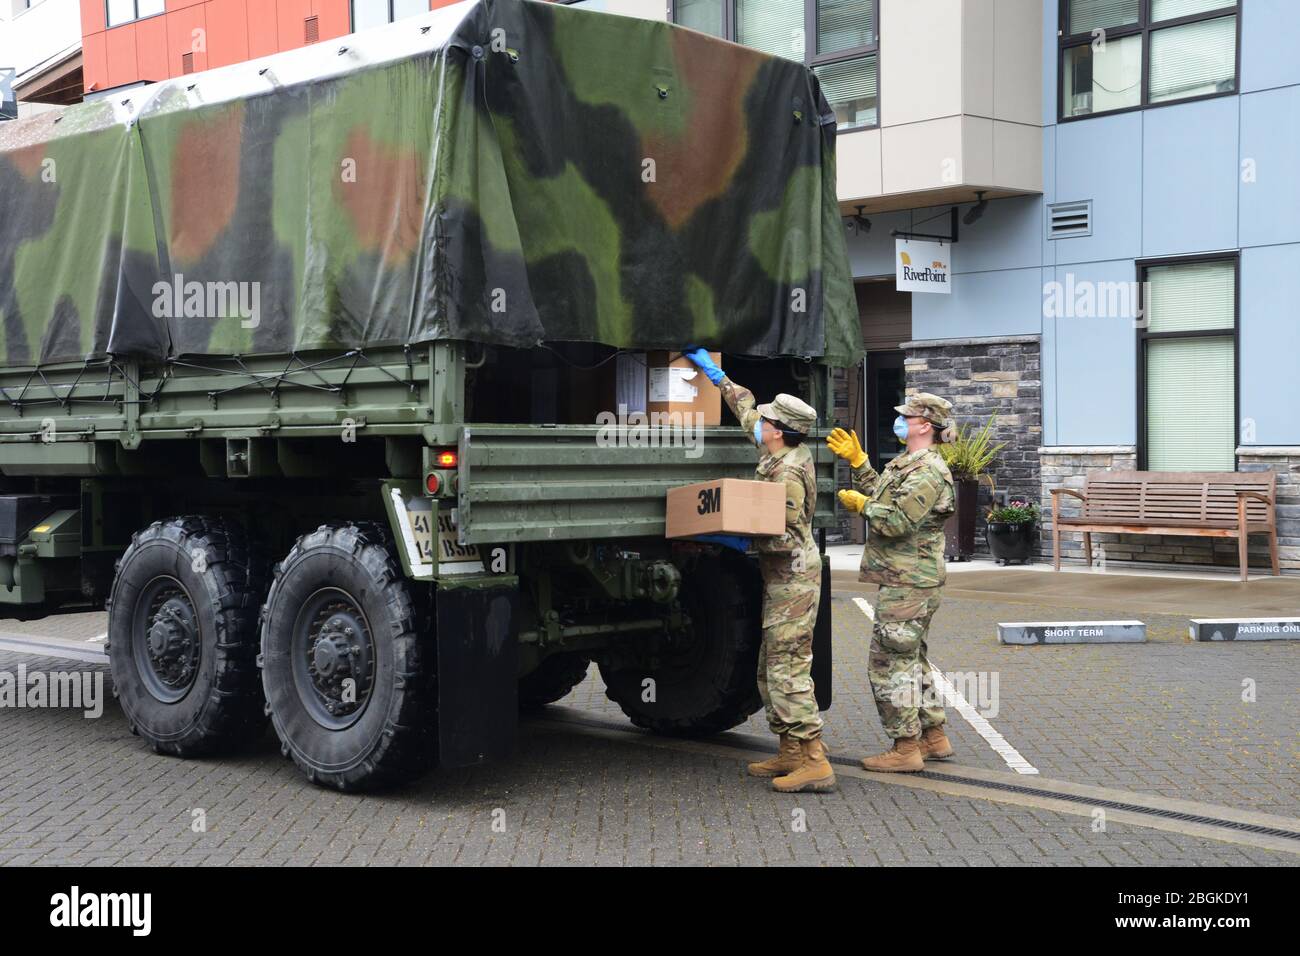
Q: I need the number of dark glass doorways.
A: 1